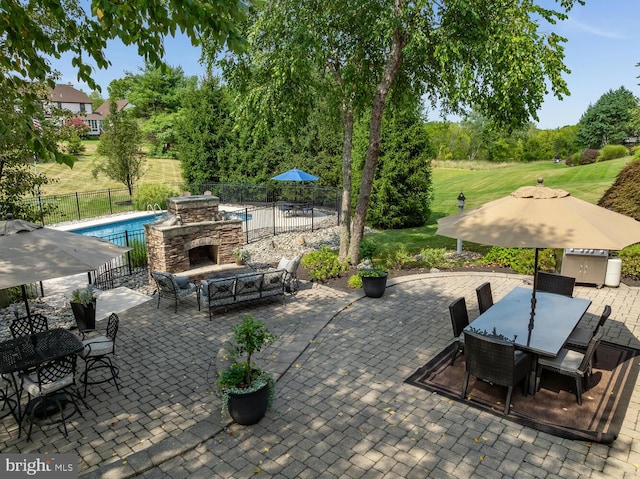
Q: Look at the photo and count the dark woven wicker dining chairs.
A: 6